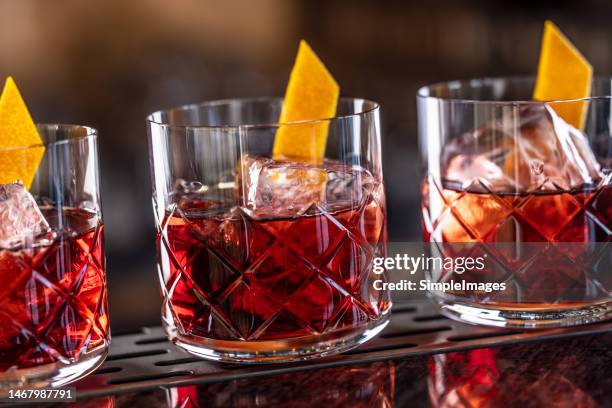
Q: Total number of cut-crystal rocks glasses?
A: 3